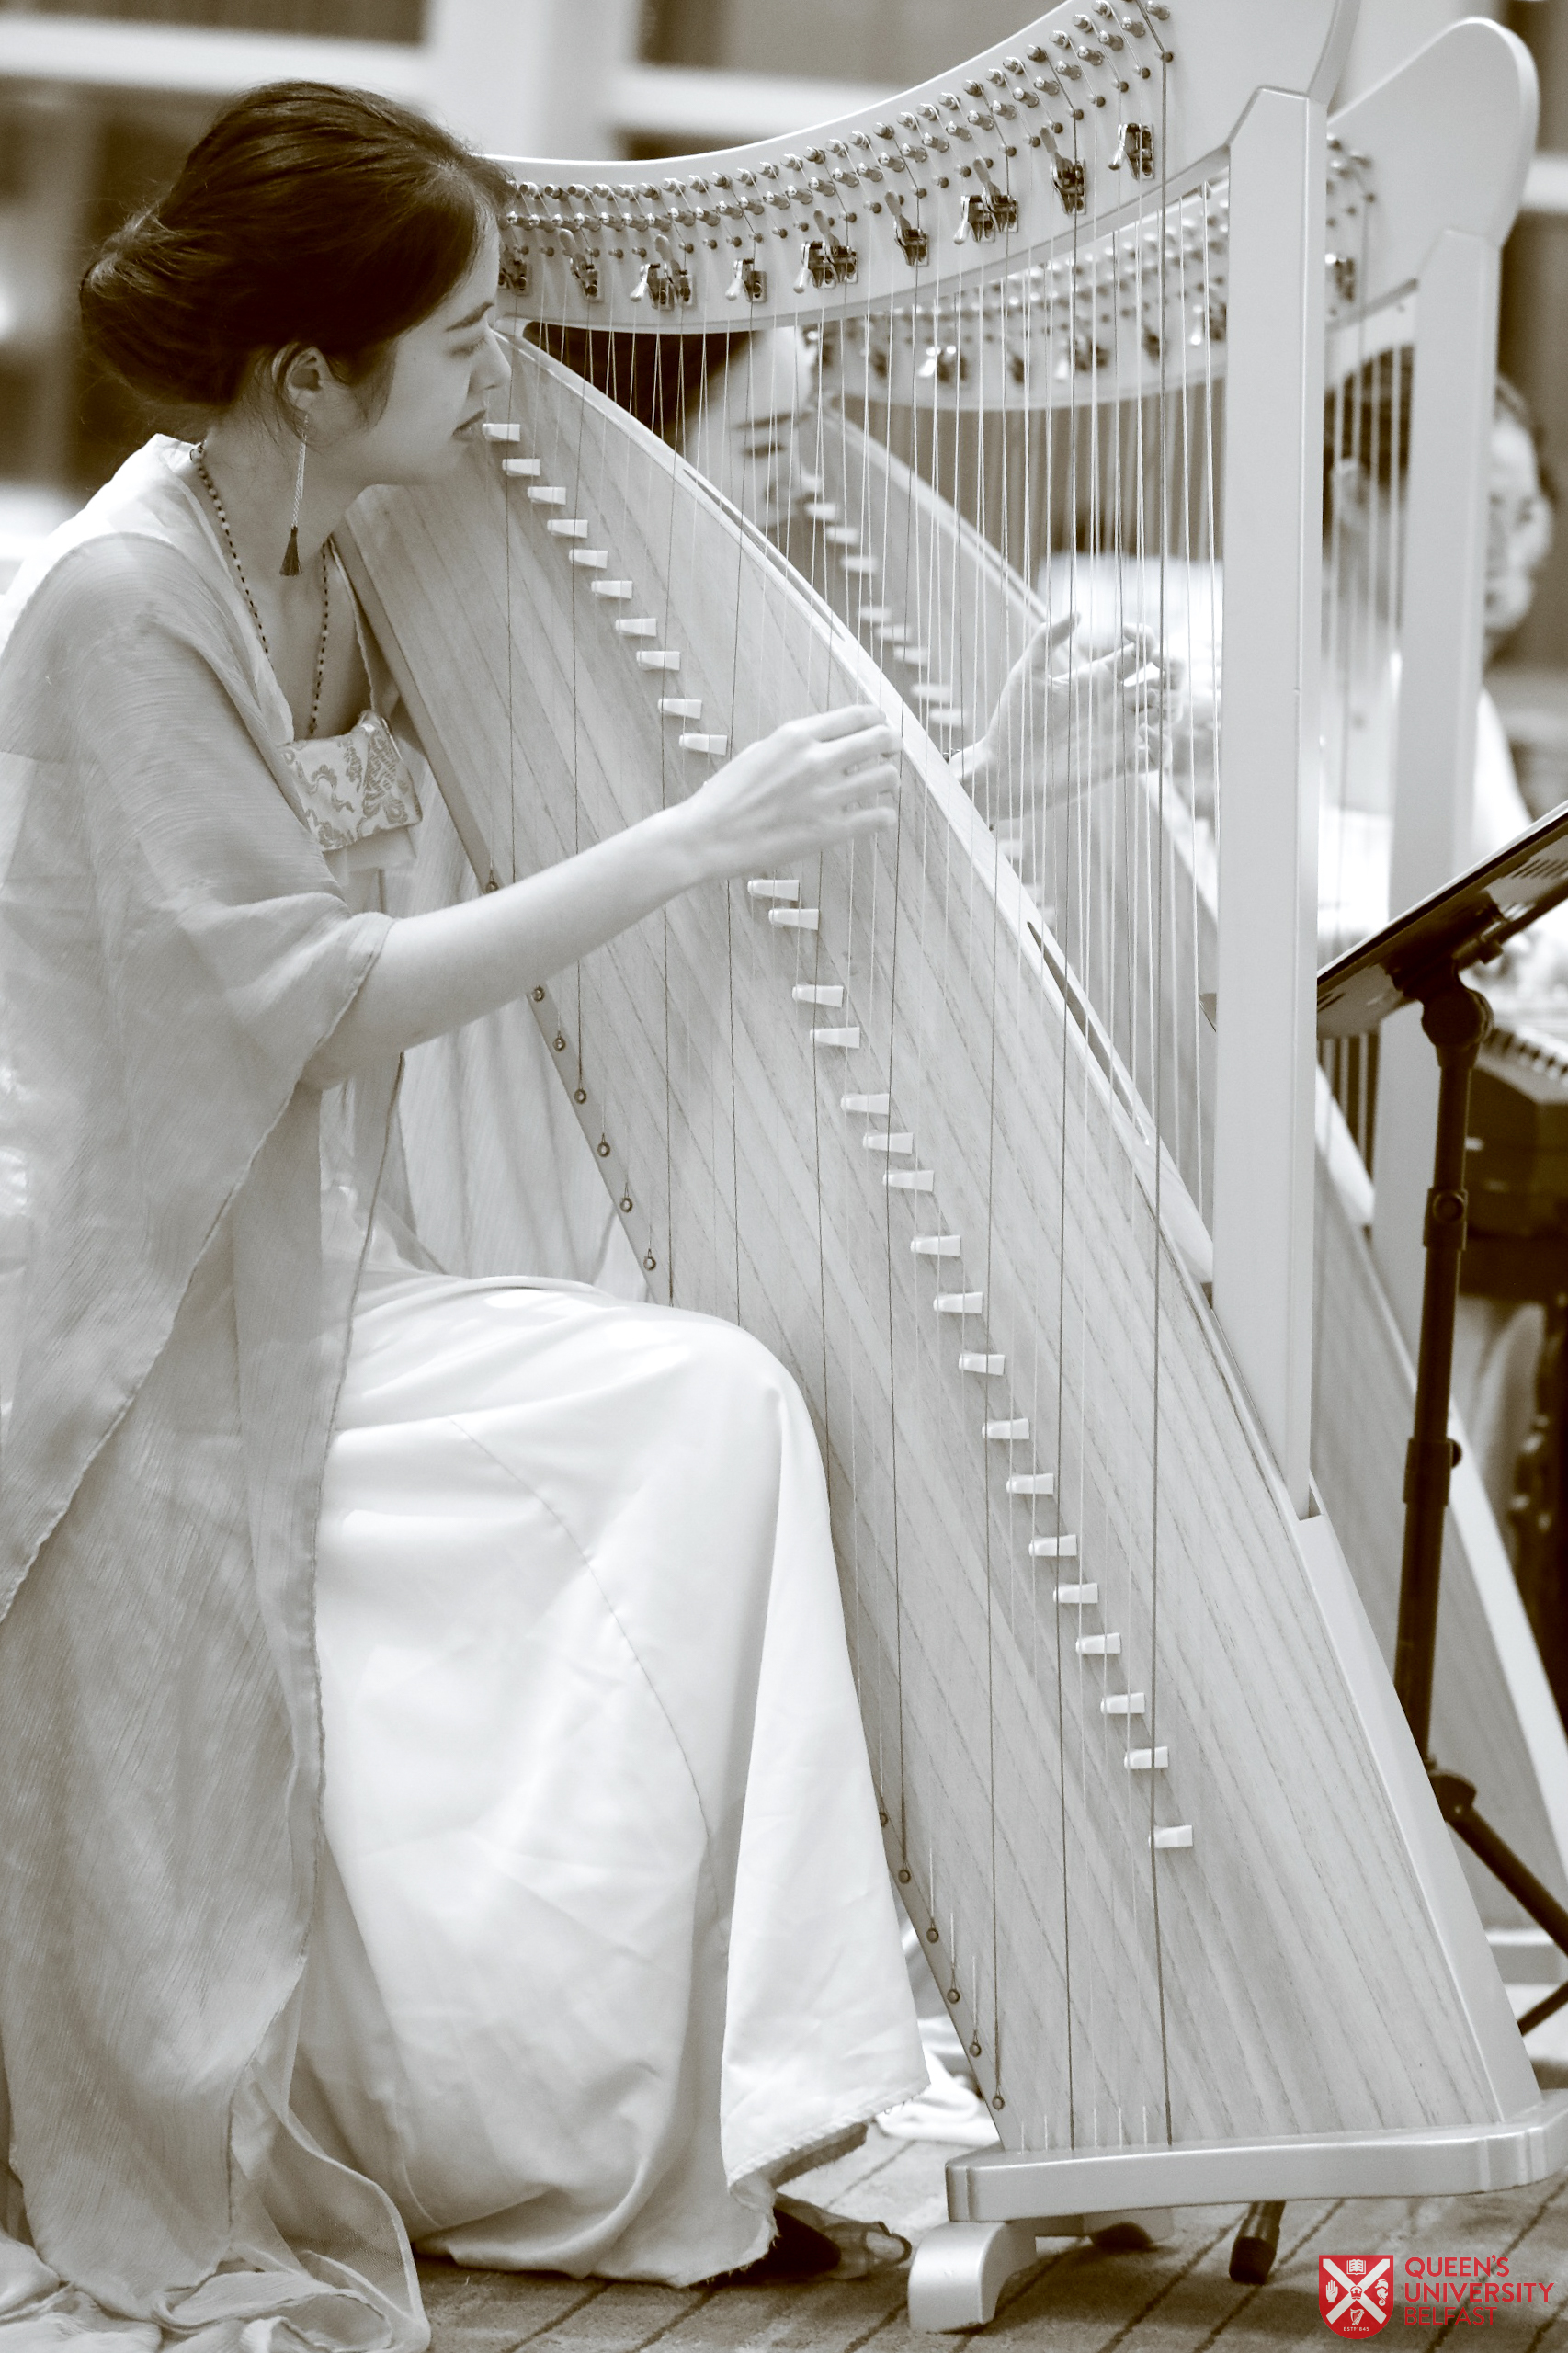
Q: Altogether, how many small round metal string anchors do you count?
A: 13